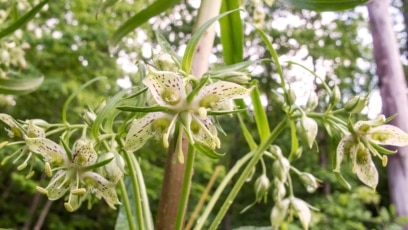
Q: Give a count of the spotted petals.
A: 14